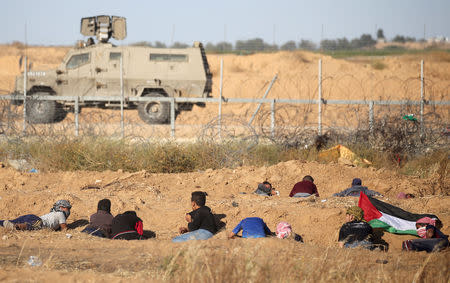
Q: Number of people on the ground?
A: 11